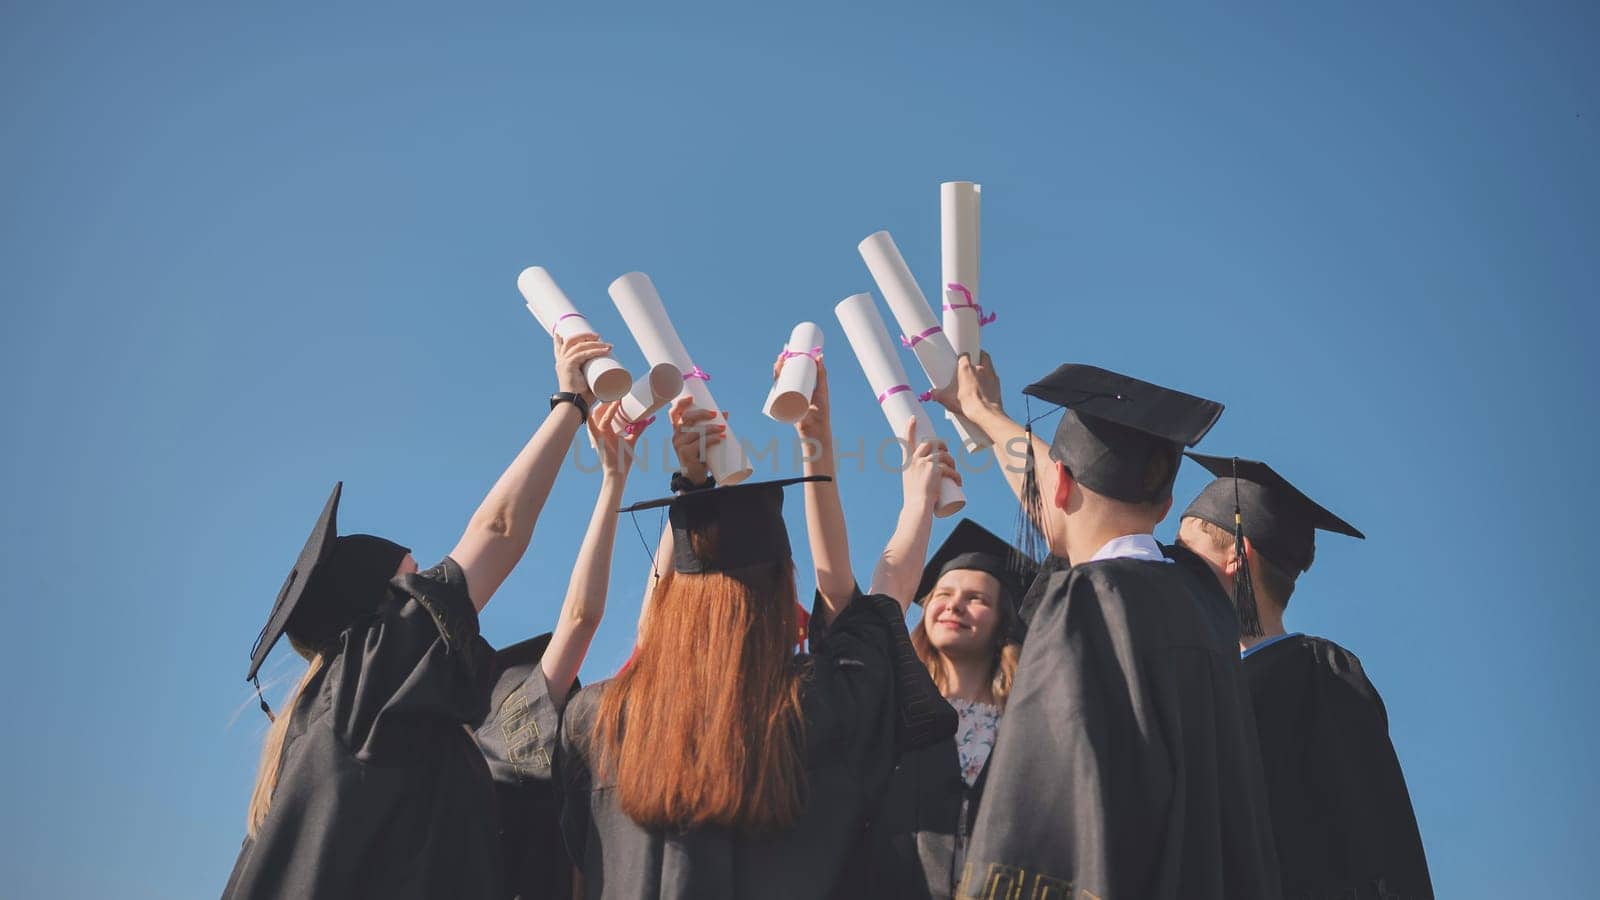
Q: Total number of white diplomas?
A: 7